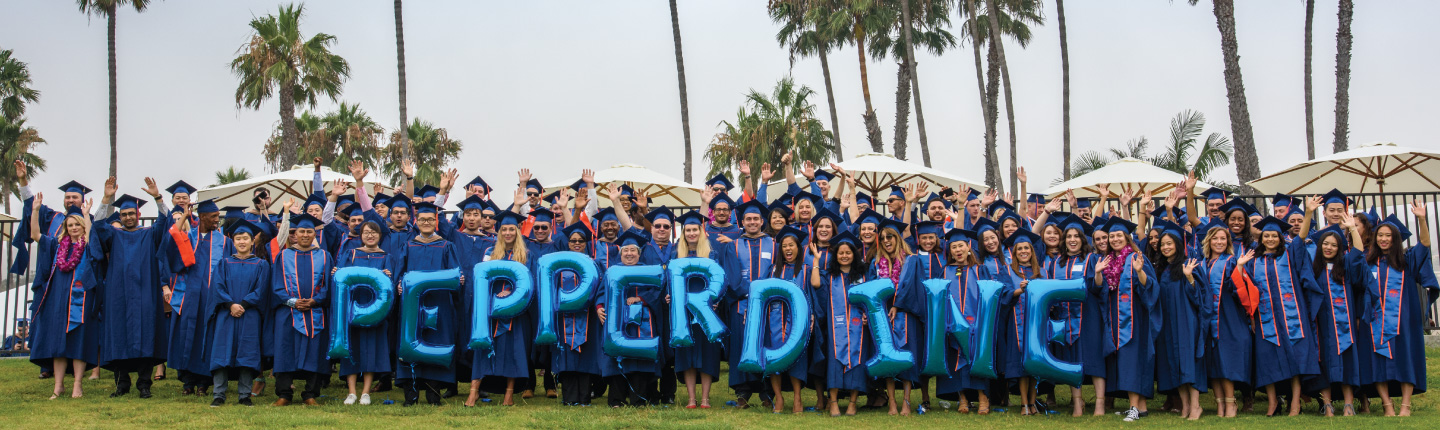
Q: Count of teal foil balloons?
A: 10